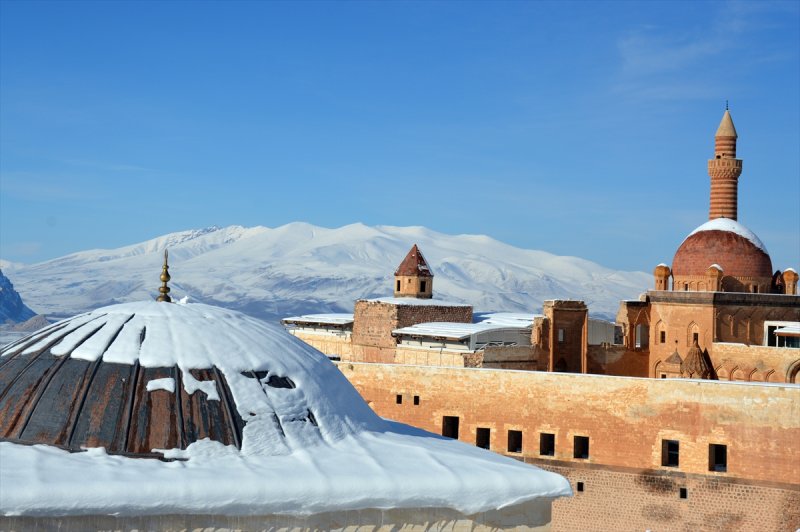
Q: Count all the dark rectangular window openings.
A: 11